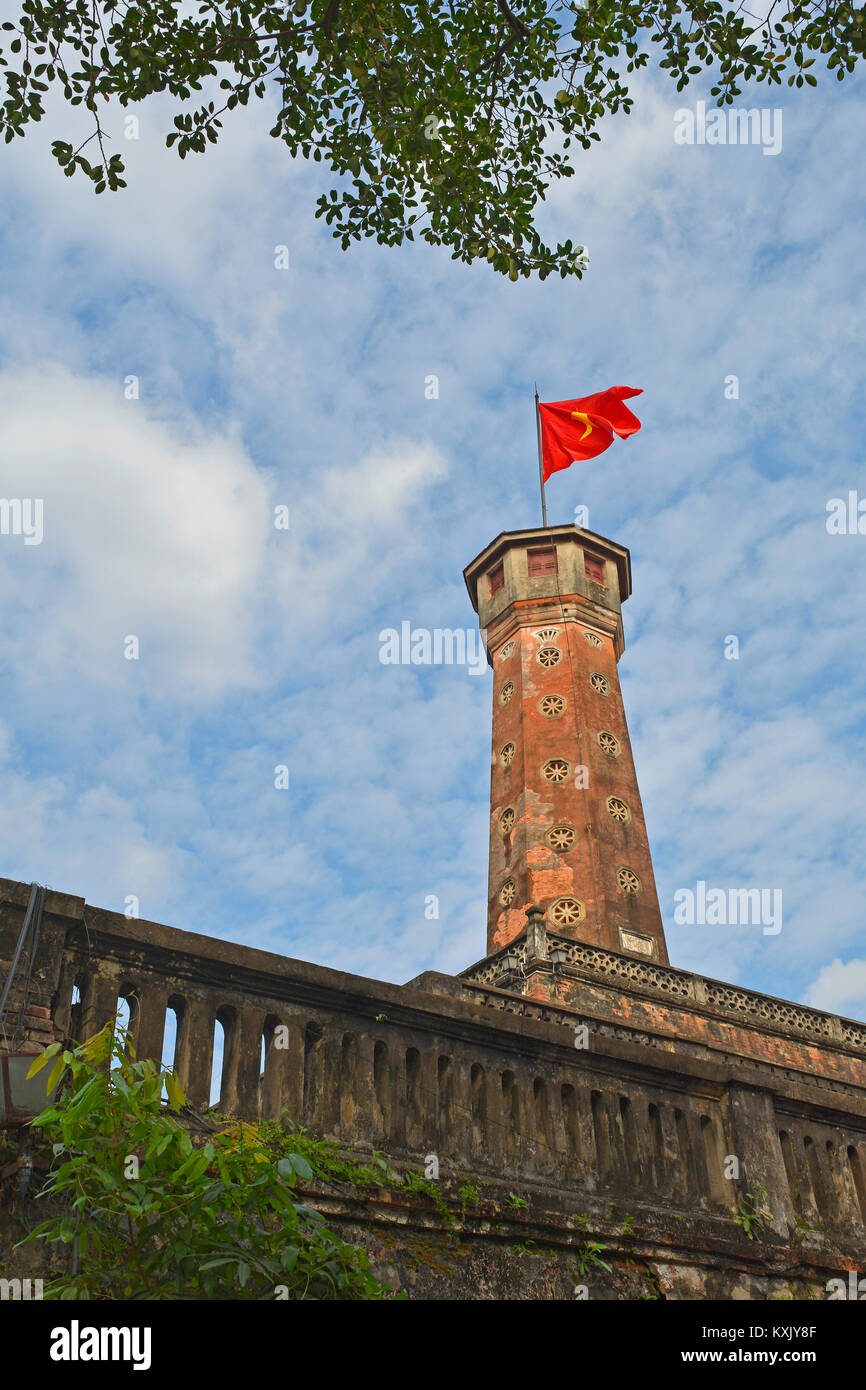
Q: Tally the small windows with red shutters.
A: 3